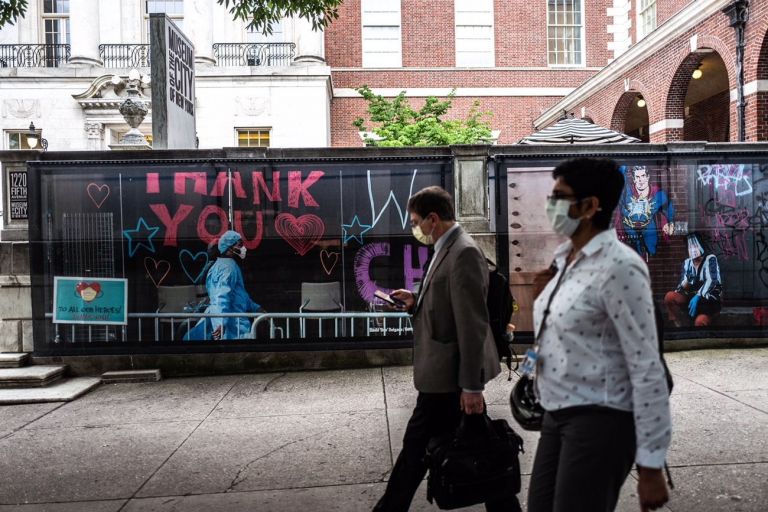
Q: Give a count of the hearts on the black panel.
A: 5